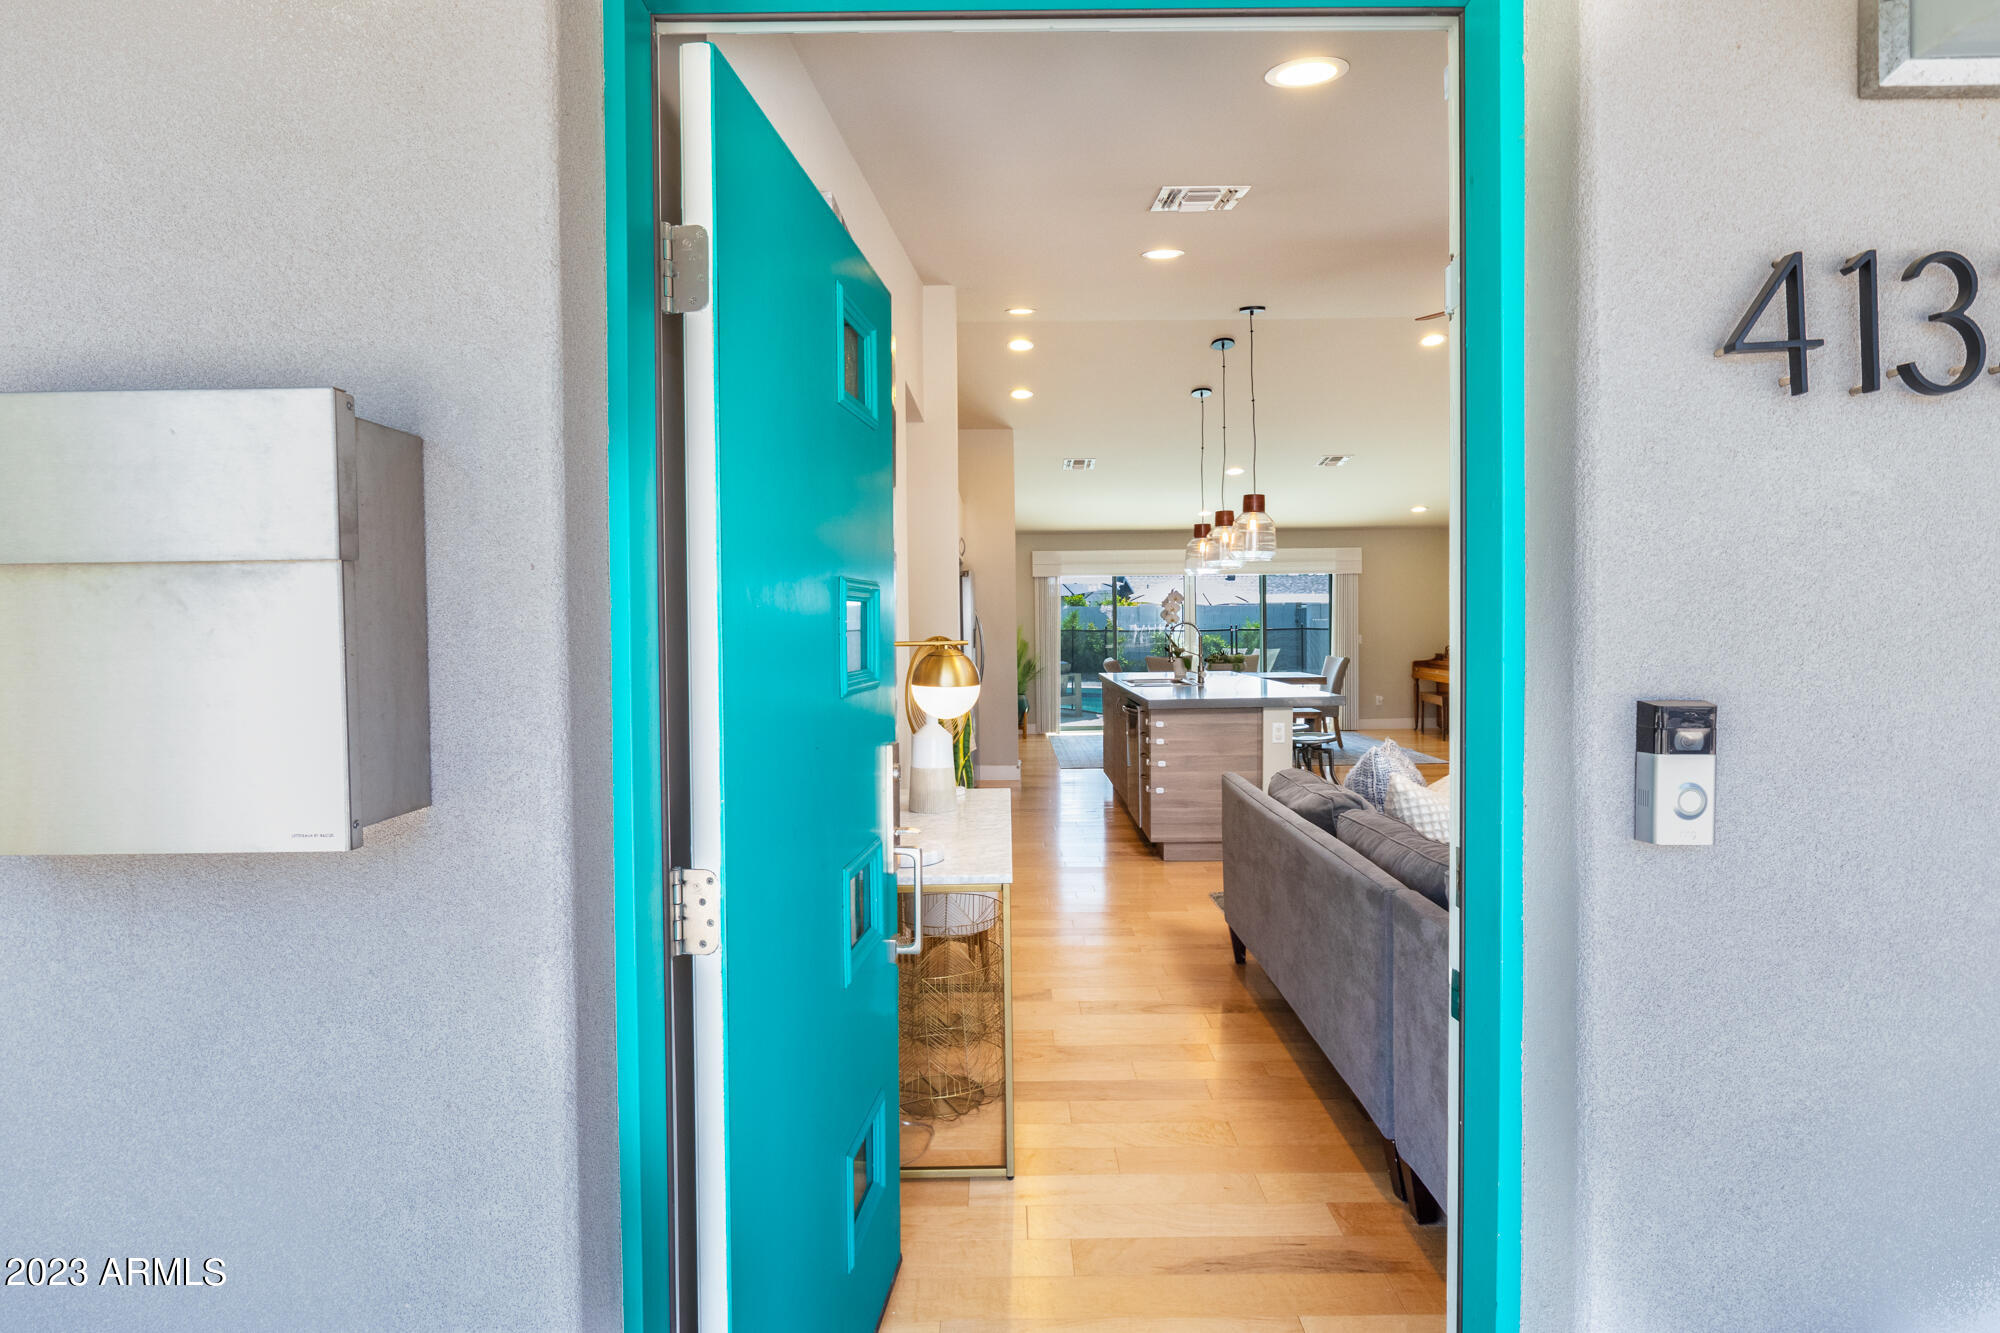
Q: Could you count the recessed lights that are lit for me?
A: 9